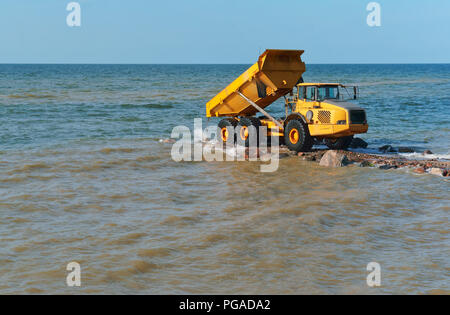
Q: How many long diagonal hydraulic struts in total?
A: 1